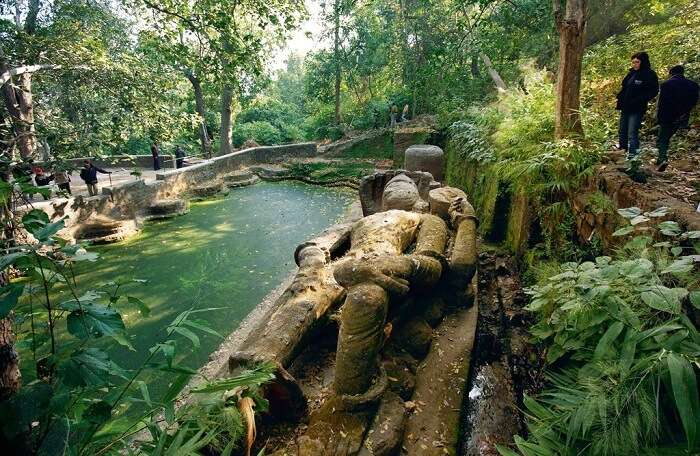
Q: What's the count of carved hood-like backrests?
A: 1